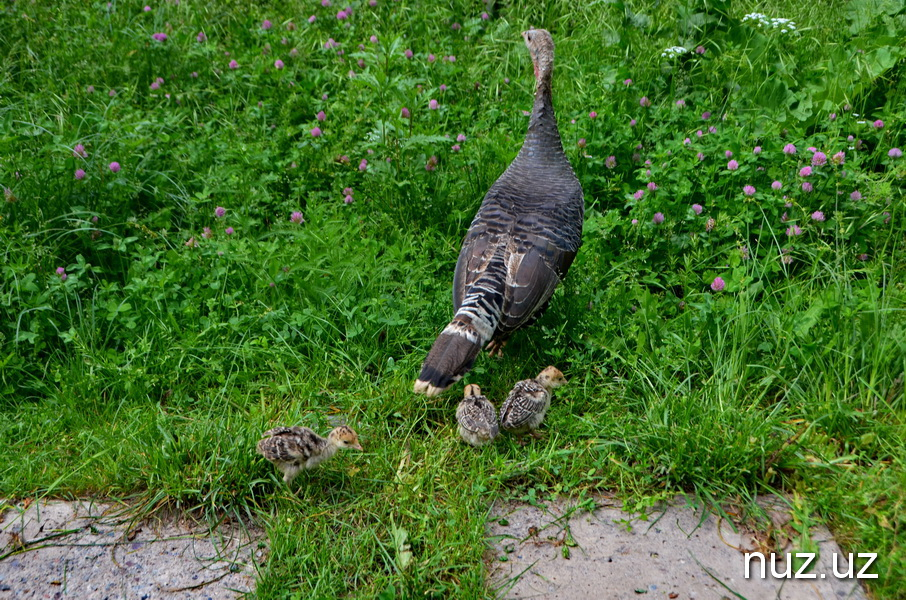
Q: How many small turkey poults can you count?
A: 3